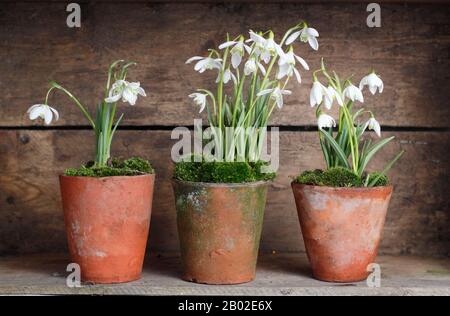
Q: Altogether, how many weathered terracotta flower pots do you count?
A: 3